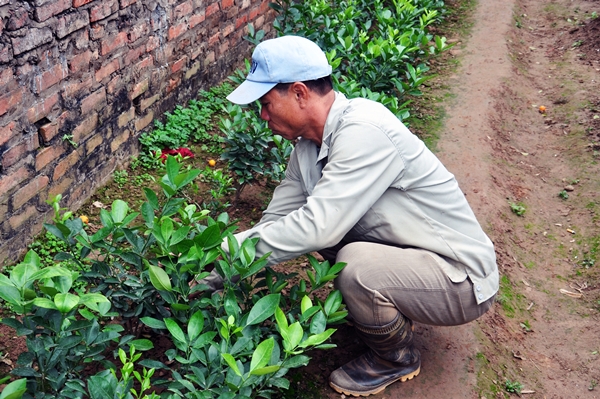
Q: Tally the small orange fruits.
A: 3